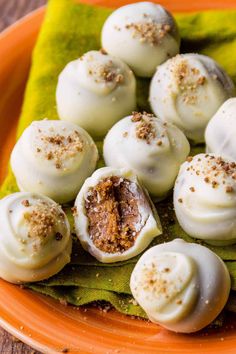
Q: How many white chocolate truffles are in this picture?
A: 10